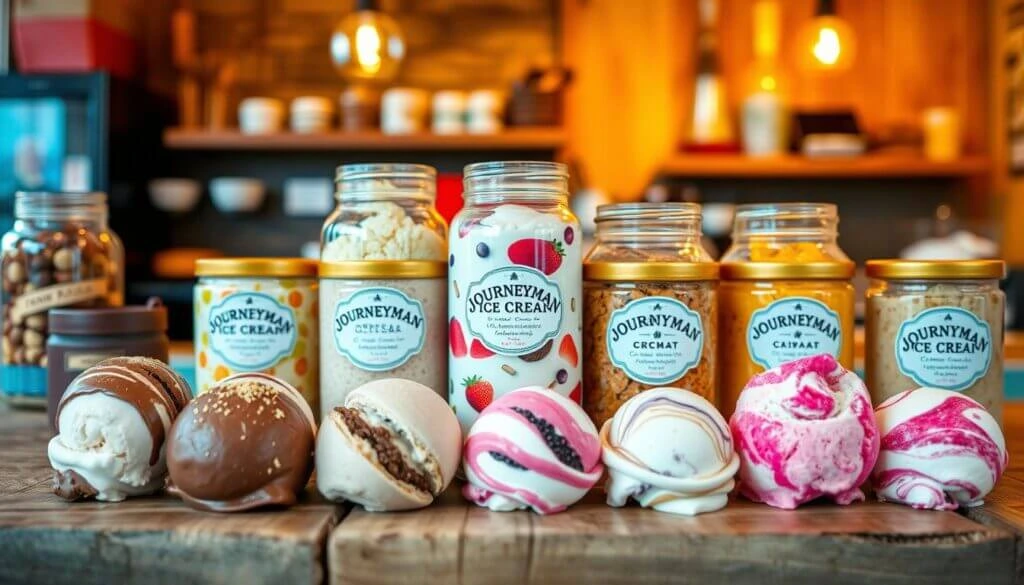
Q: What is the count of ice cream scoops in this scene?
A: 7